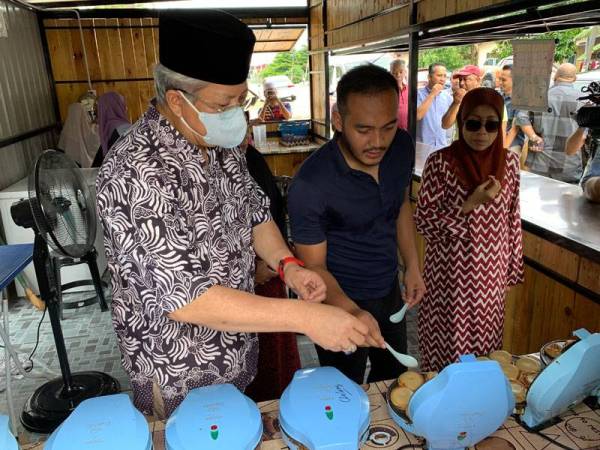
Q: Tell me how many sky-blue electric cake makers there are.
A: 6